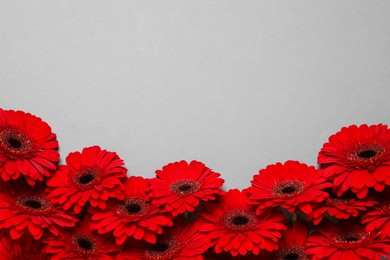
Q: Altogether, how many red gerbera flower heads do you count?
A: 15